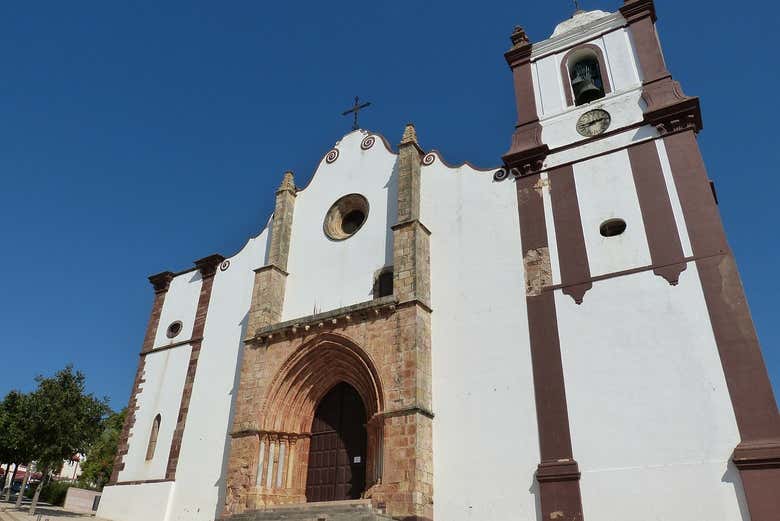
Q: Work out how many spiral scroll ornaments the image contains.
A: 5